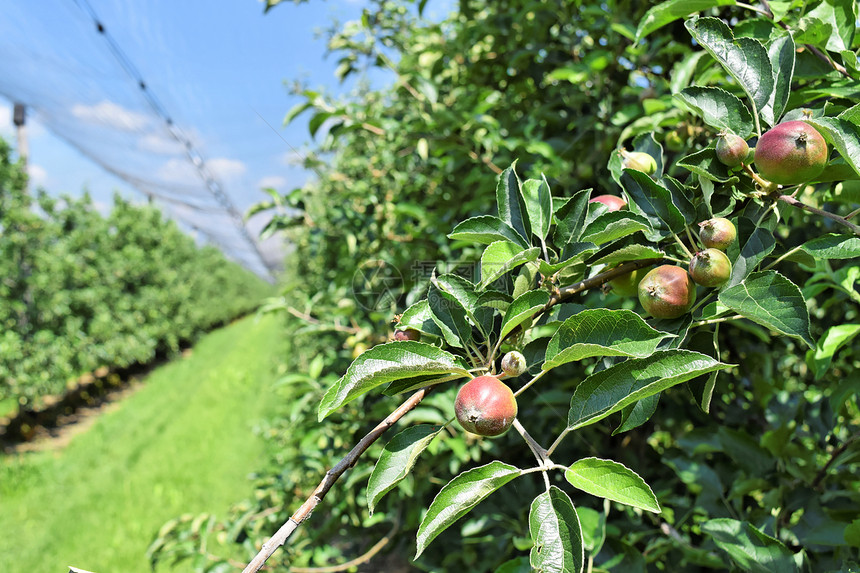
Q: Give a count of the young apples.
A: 11